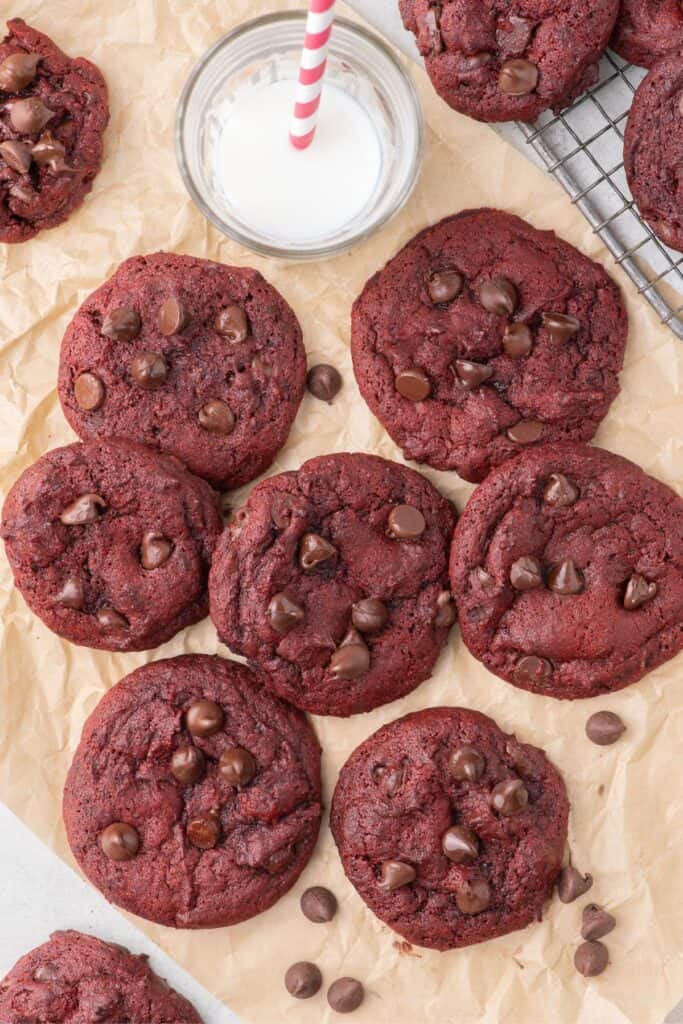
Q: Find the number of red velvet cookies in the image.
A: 12